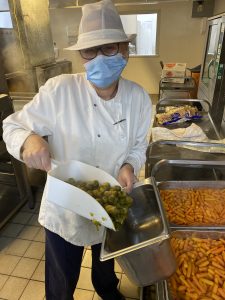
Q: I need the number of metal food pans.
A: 3